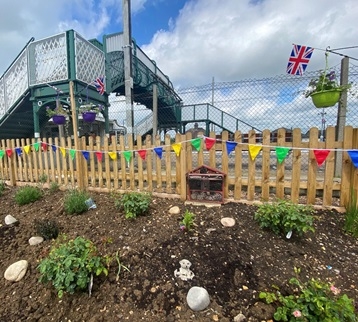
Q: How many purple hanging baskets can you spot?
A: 2